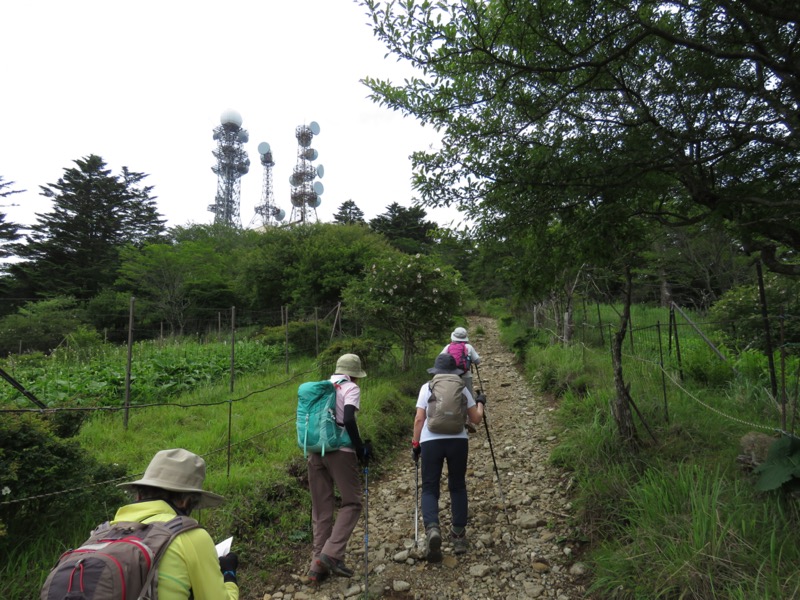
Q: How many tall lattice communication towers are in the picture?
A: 3